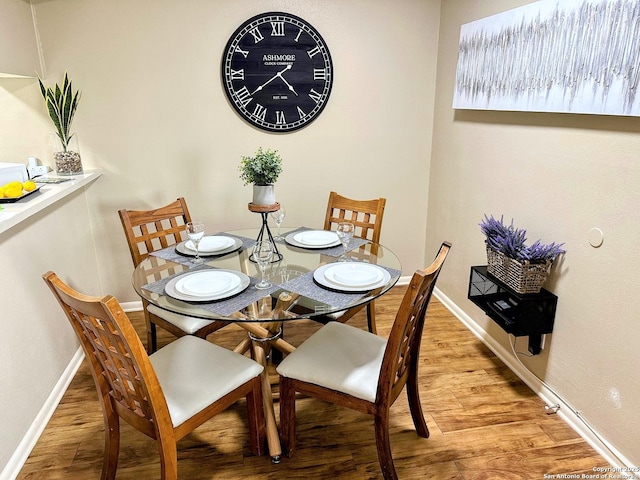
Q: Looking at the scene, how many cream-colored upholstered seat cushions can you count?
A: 4